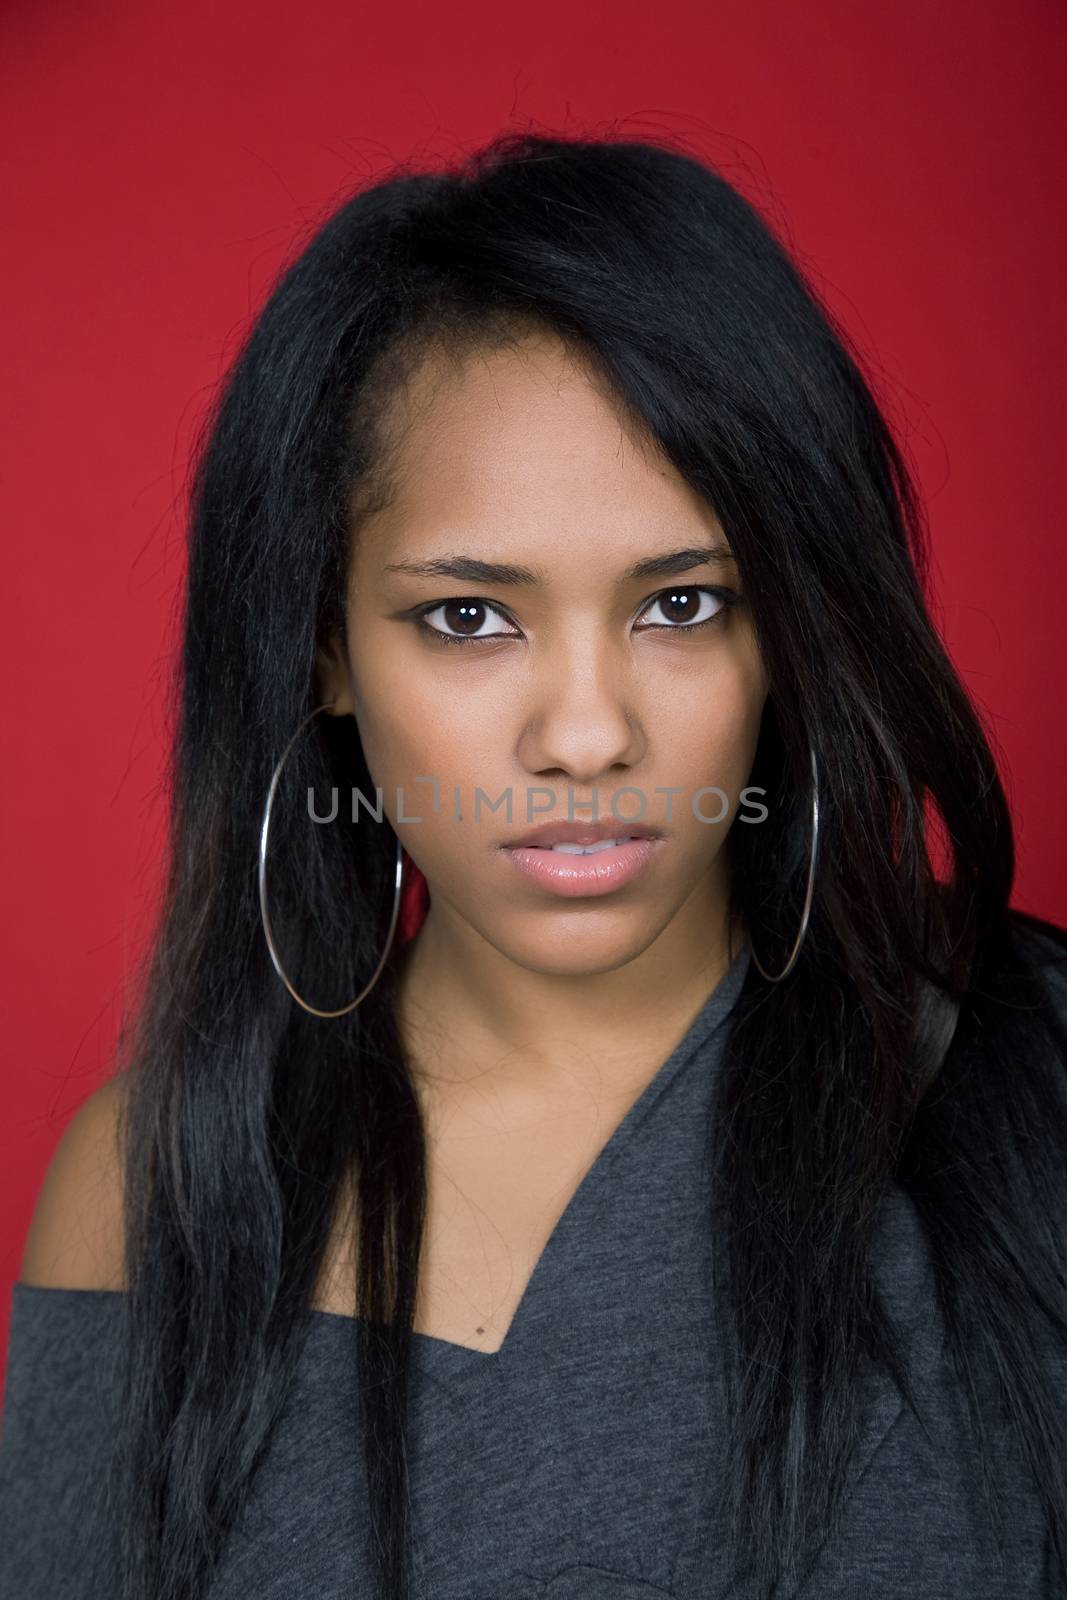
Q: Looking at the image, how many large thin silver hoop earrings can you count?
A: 2